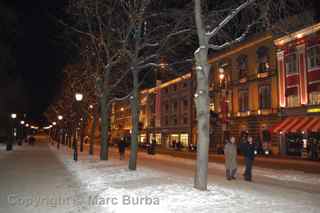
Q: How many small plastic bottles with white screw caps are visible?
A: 0